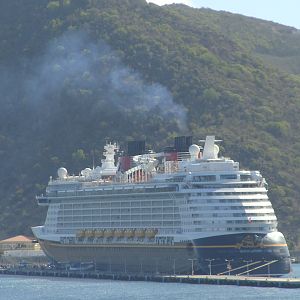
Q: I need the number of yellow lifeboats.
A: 8